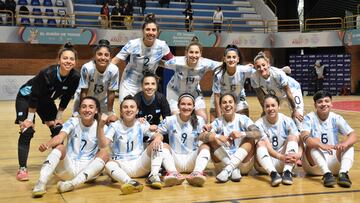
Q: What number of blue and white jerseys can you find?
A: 11